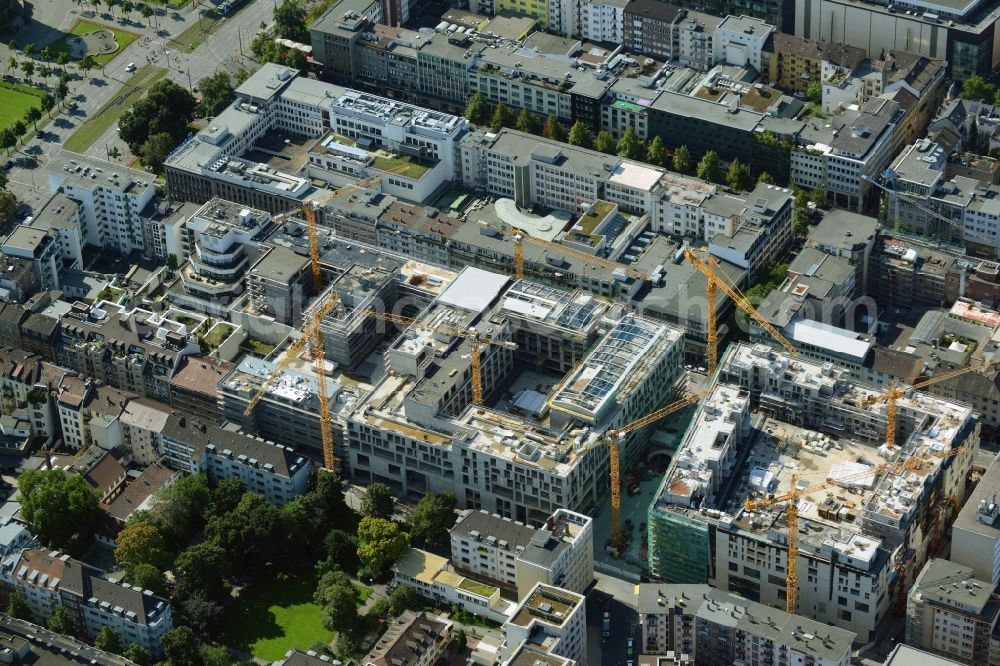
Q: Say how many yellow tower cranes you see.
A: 8